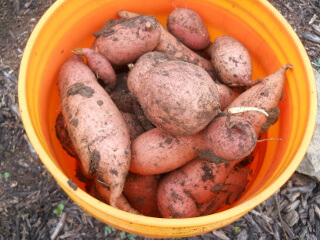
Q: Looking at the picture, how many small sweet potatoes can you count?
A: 3